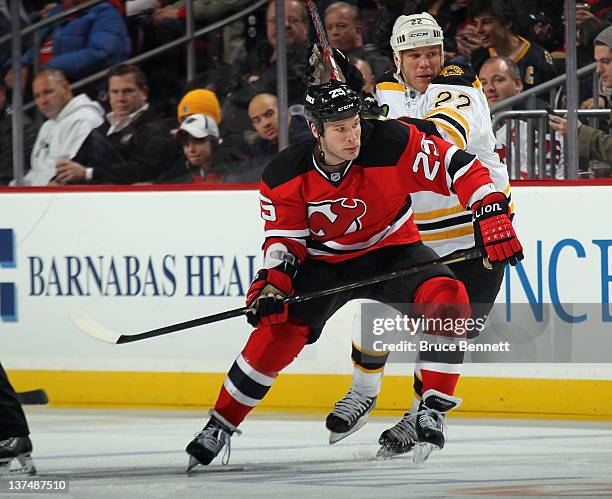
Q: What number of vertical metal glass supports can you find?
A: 3